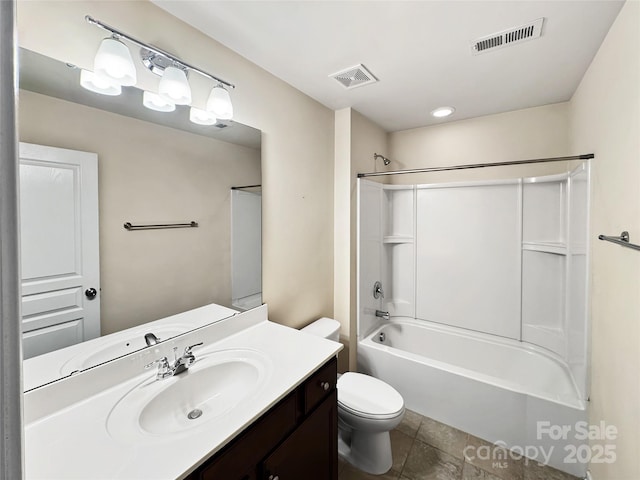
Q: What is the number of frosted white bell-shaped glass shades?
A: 3